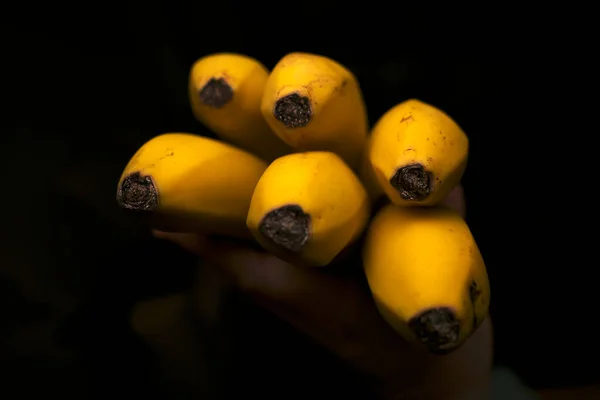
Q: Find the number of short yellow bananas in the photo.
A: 6